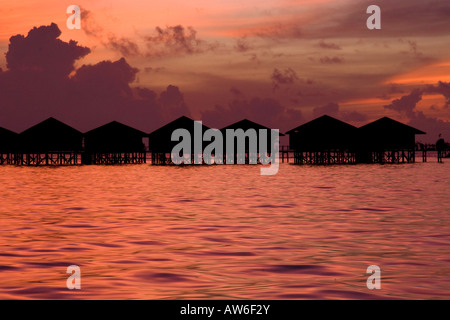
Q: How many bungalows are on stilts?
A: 7